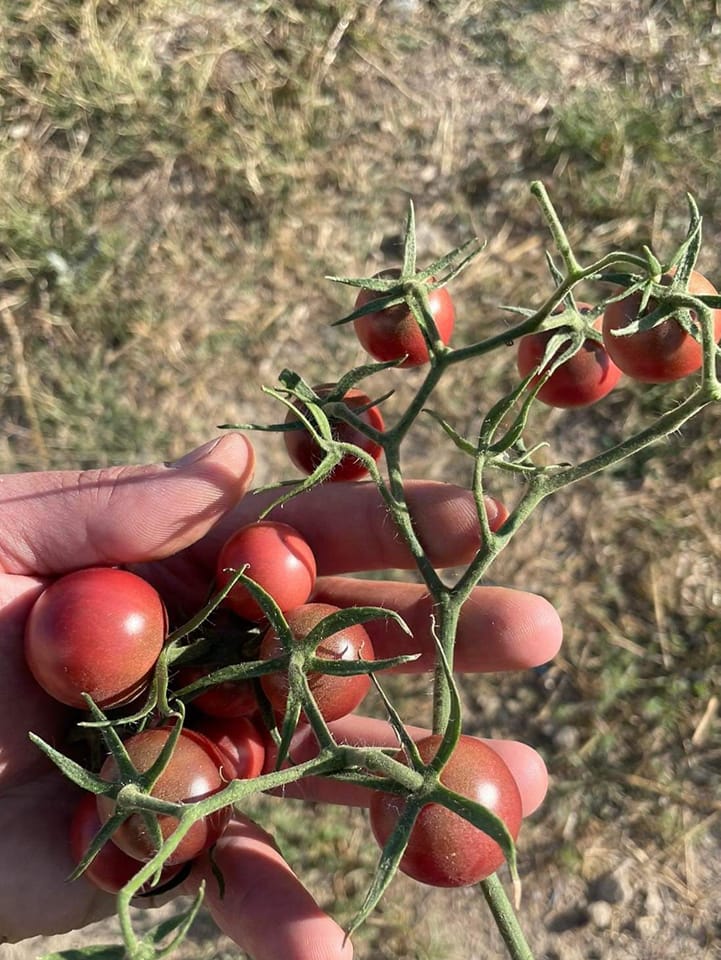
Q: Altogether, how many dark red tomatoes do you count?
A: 12